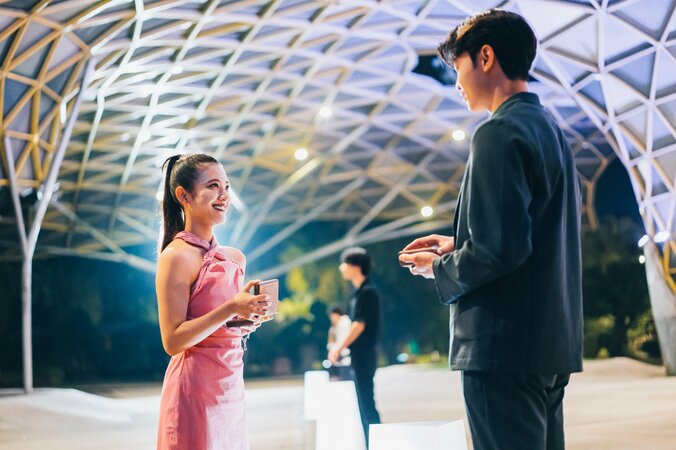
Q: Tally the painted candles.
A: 0